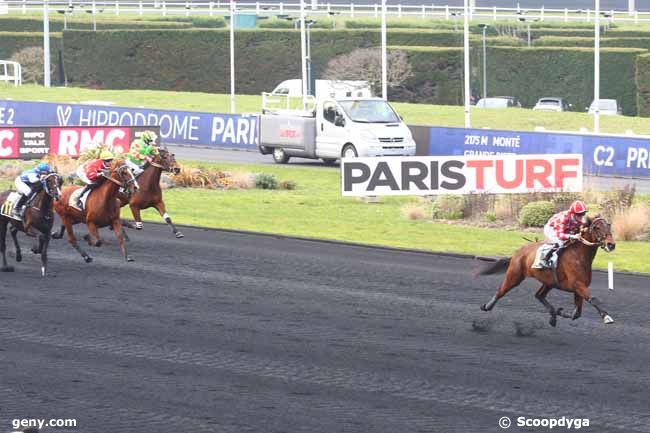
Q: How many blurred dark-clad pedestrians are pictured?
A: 0